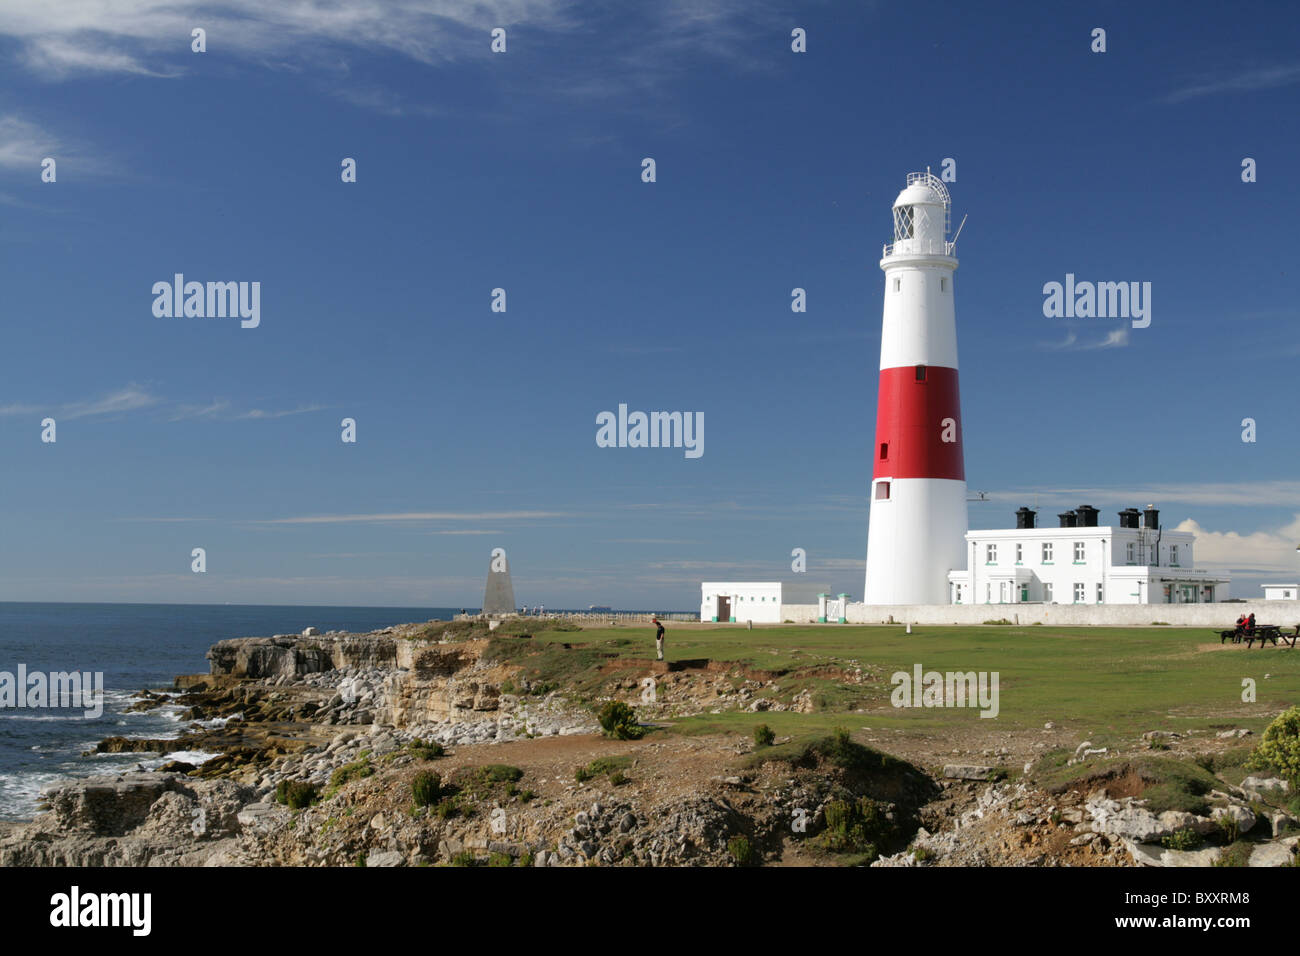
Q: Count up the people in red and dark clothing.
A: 2